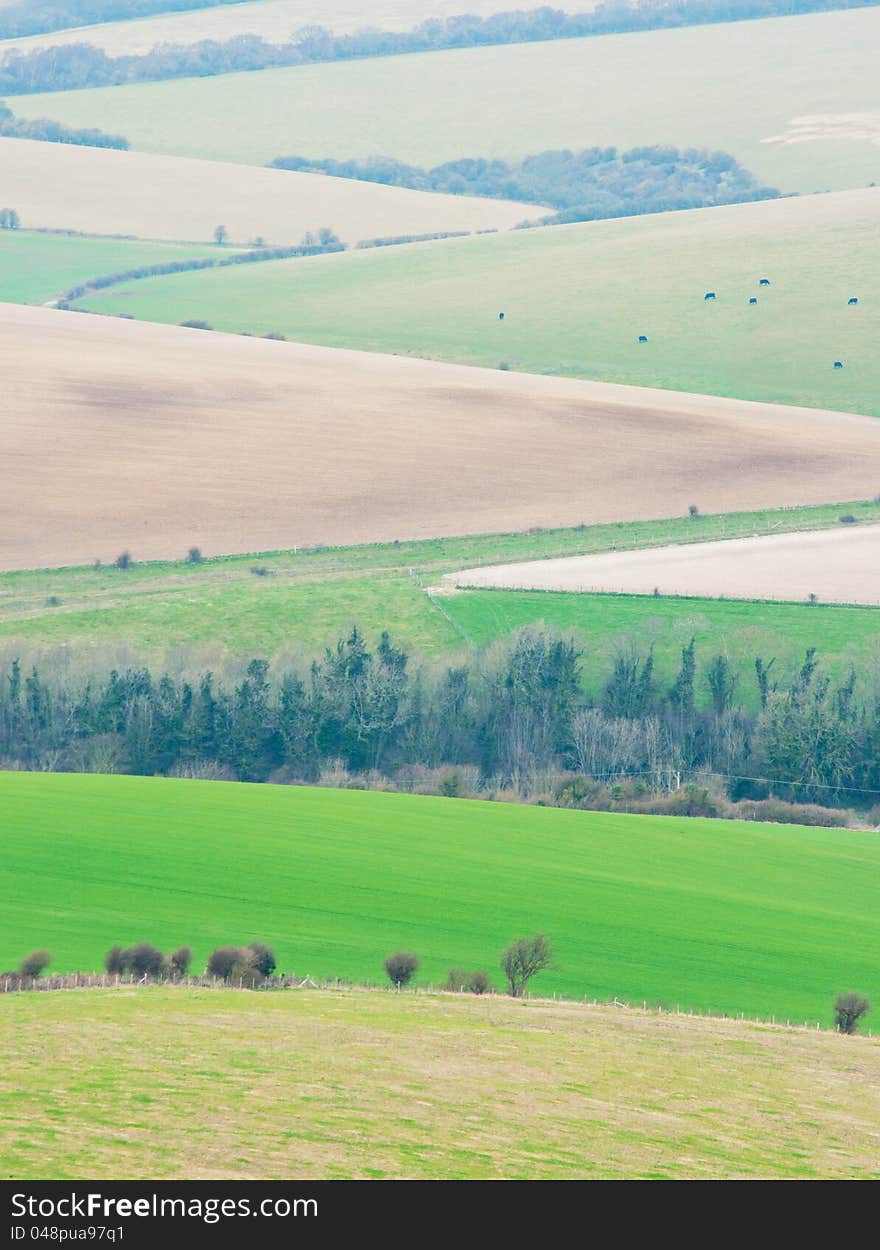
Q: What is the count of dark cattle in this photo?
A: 7